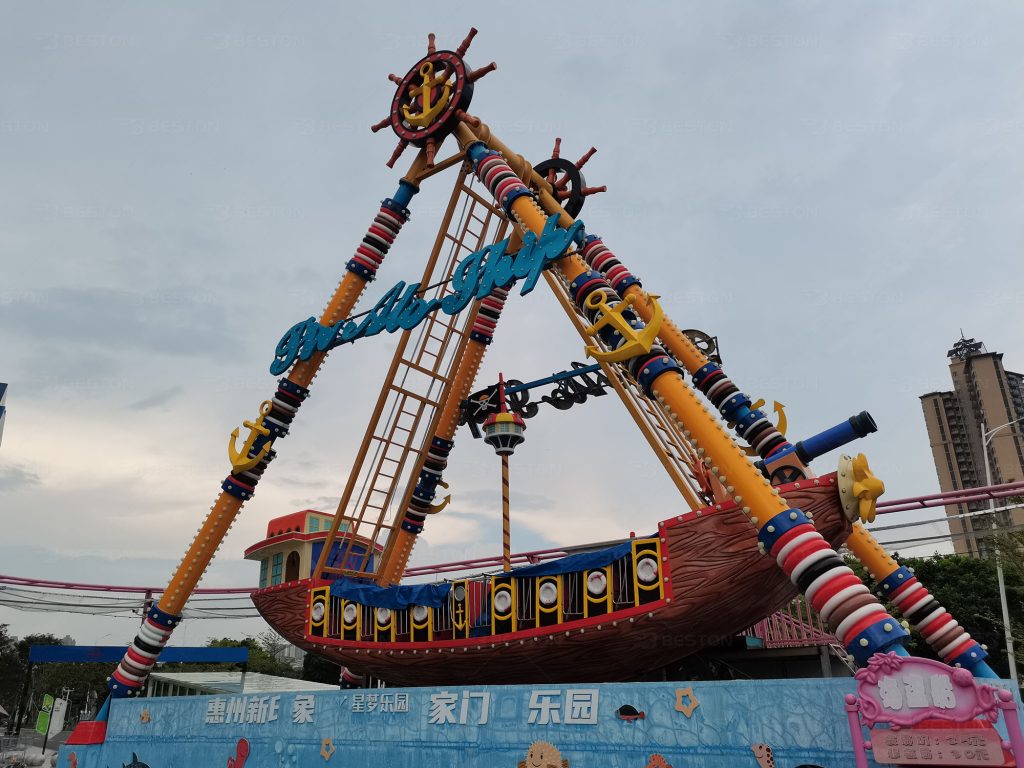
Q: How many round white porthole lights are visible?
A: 8